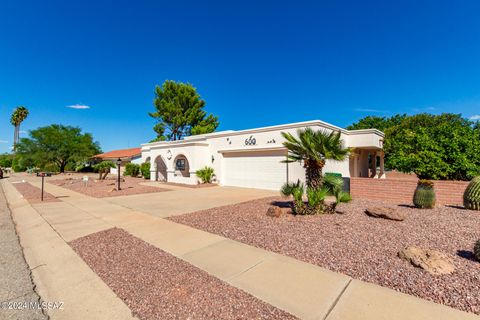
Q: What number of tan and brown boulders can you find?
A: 3